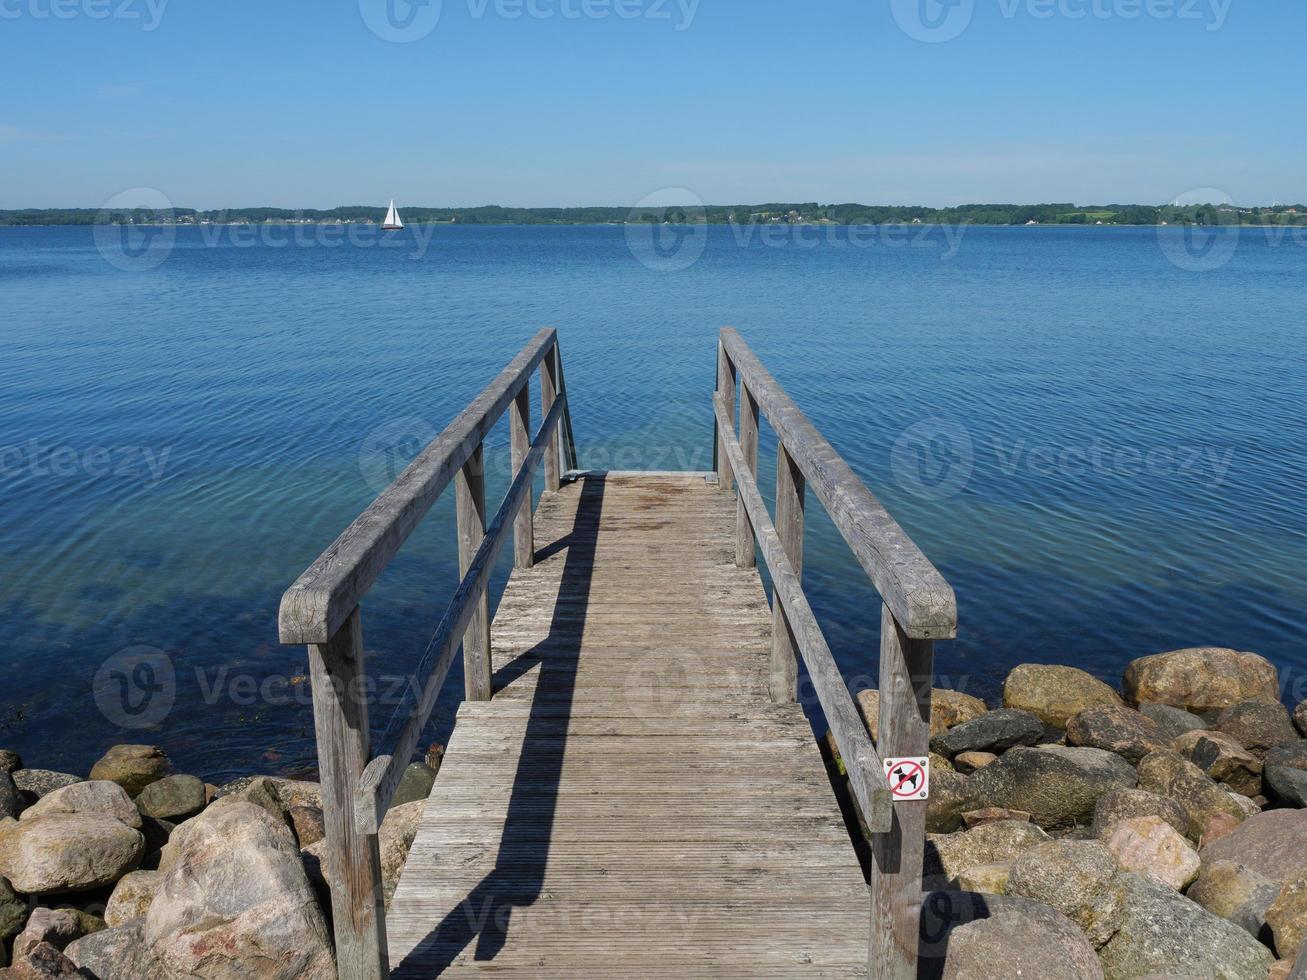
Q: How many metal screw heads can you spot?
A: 3